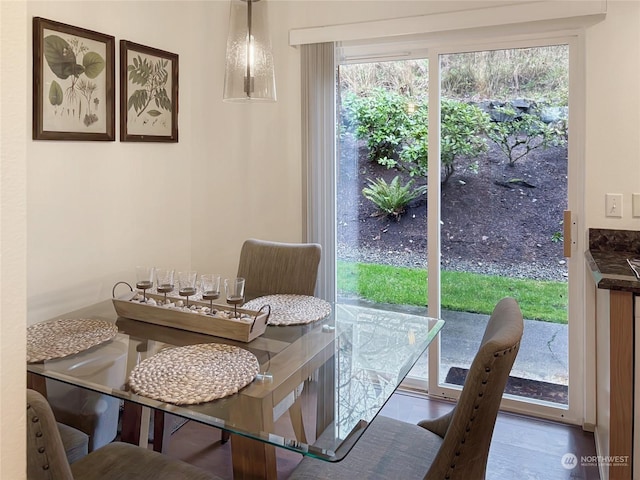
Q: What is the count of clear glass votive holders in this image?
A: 5